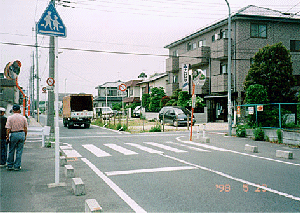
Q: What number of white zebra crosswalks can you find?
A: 1